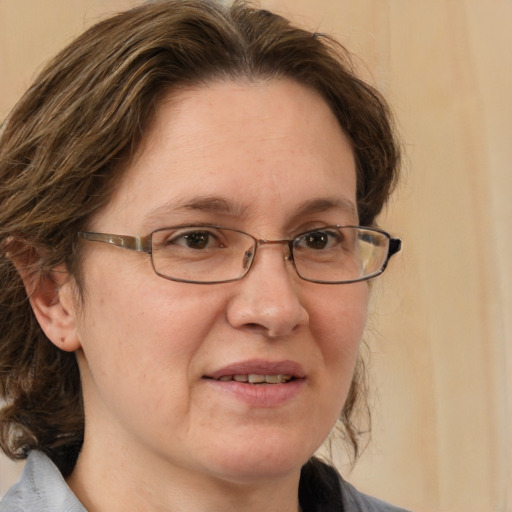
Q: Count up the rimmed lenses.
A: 2